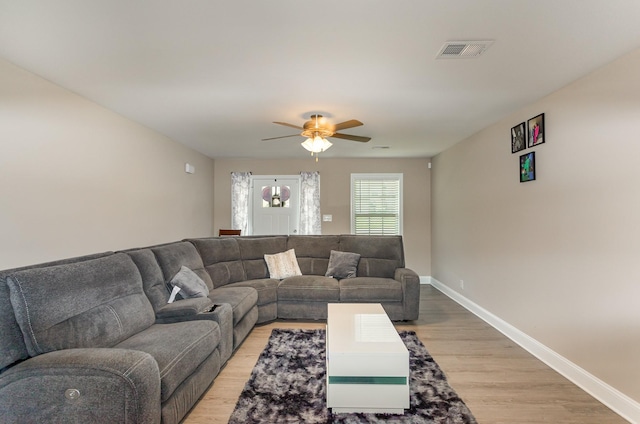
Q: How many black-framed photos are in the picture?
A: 3